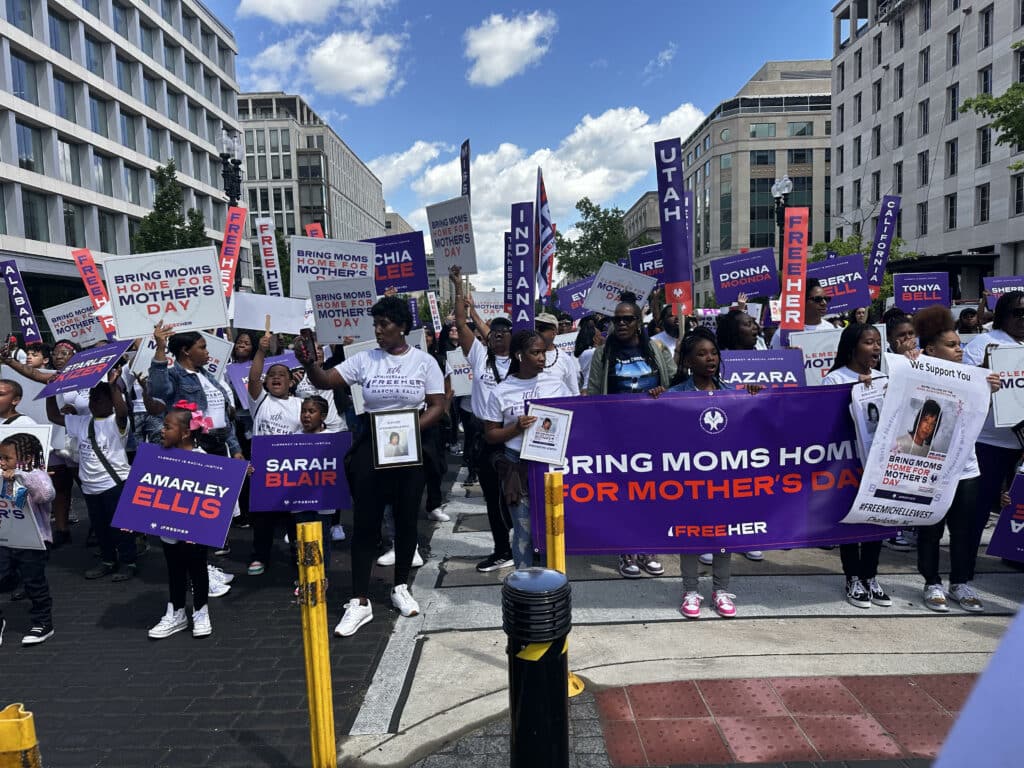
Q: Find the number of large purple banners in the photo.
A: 1